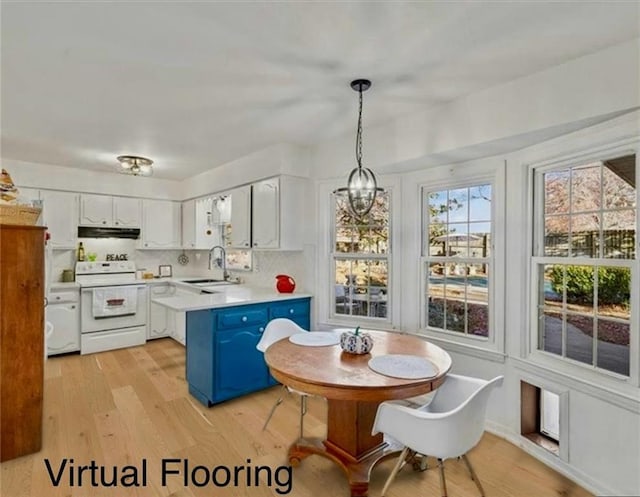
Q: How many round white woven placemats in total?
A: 2